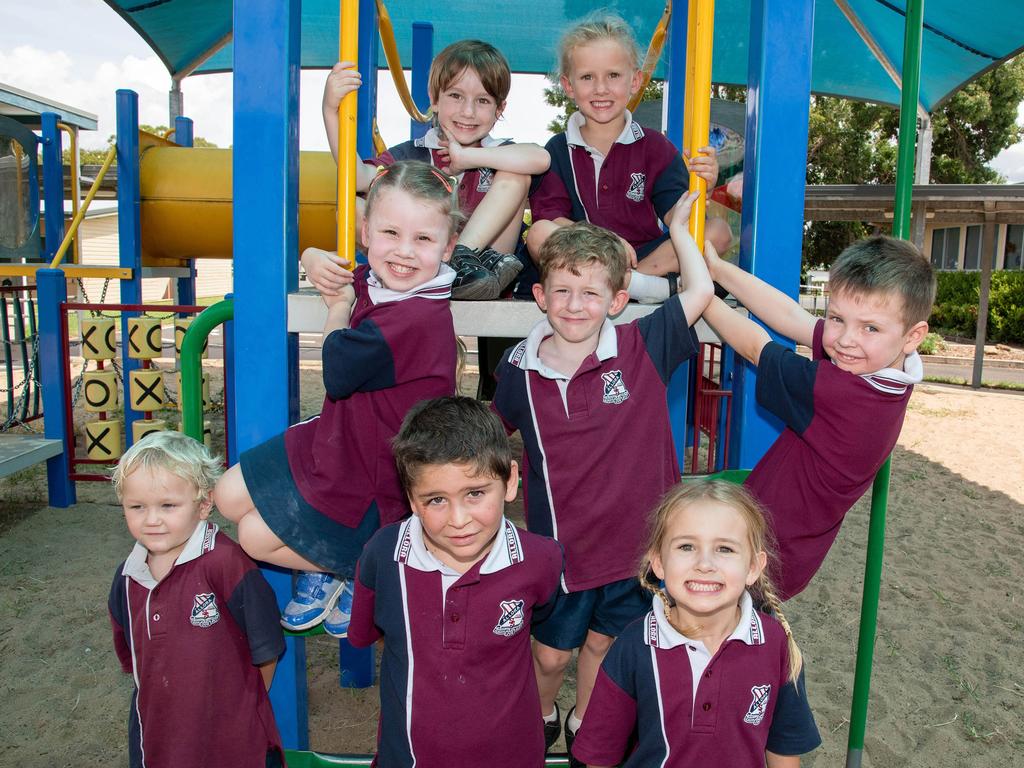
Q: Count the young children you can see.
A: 8